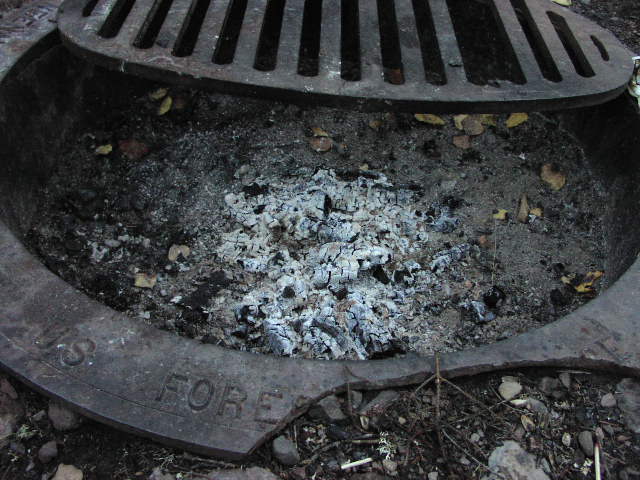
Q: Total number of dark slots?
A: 14